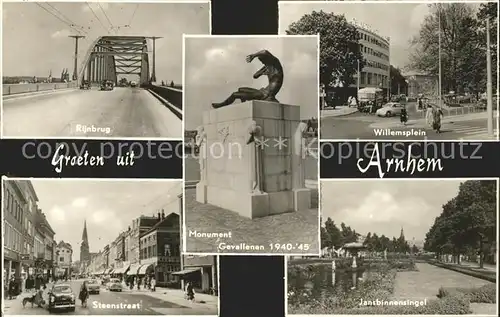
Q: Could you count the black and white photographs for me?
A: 5